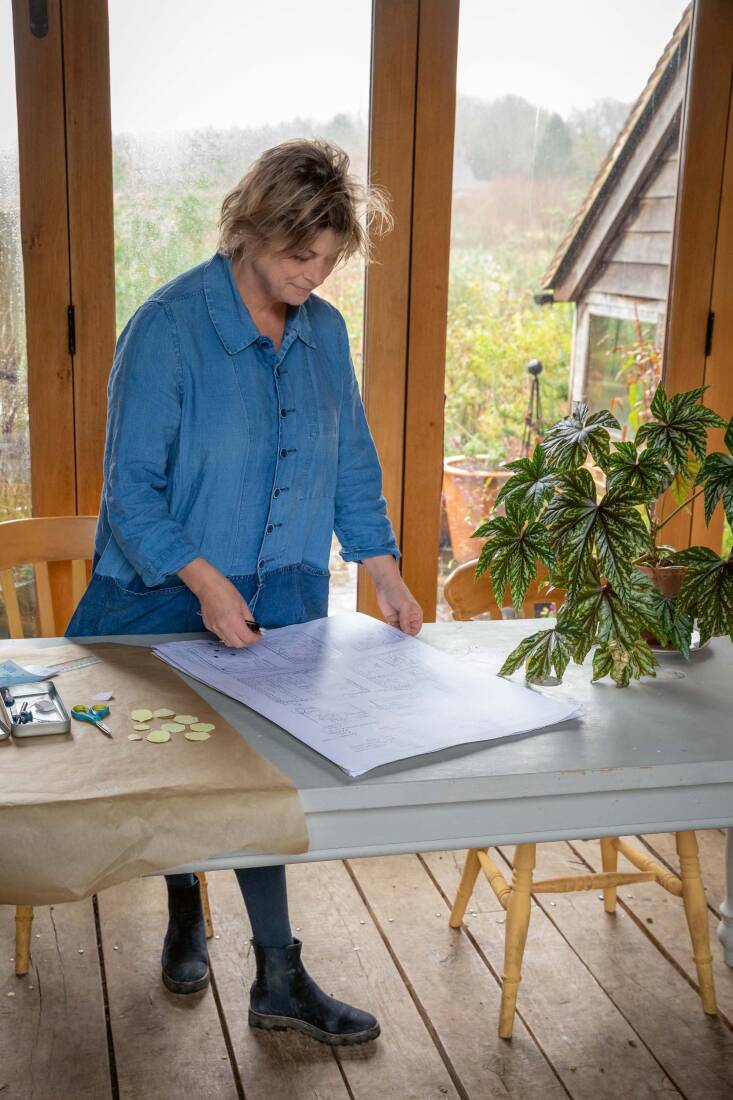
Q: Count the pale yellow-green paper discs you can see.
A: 9